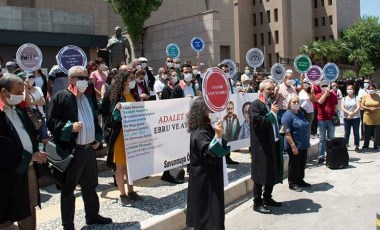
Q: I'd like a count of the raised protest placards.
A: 11